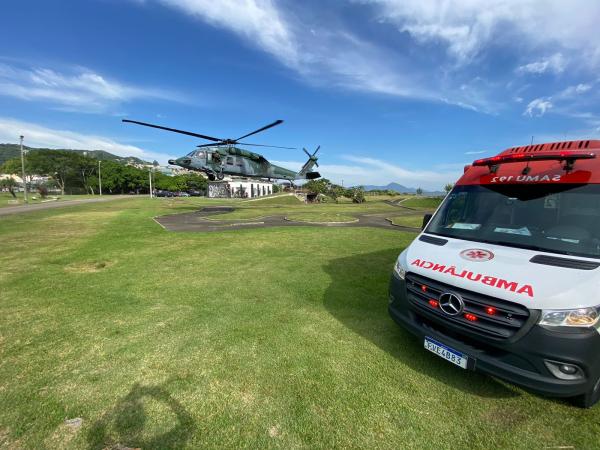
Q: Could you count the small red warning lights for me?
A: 4